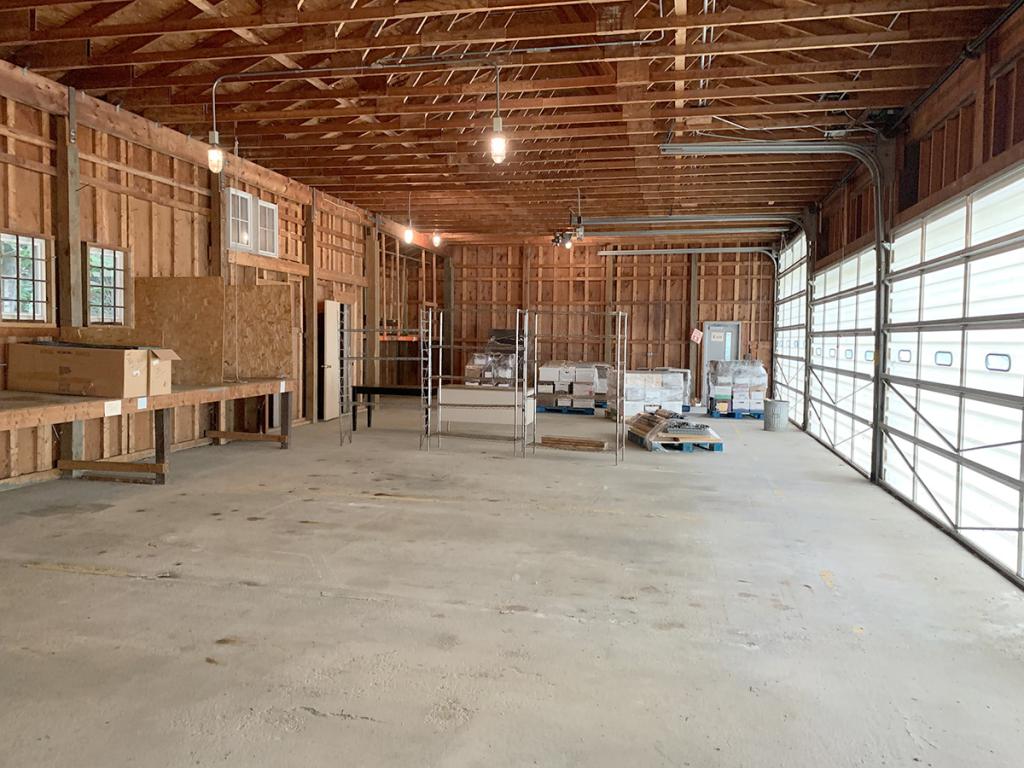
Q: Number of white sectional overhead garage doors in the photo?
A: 3